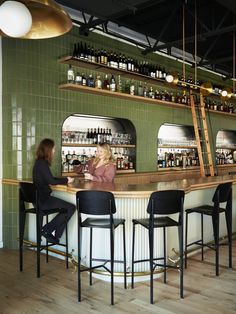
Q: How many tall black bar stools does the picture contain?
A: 4